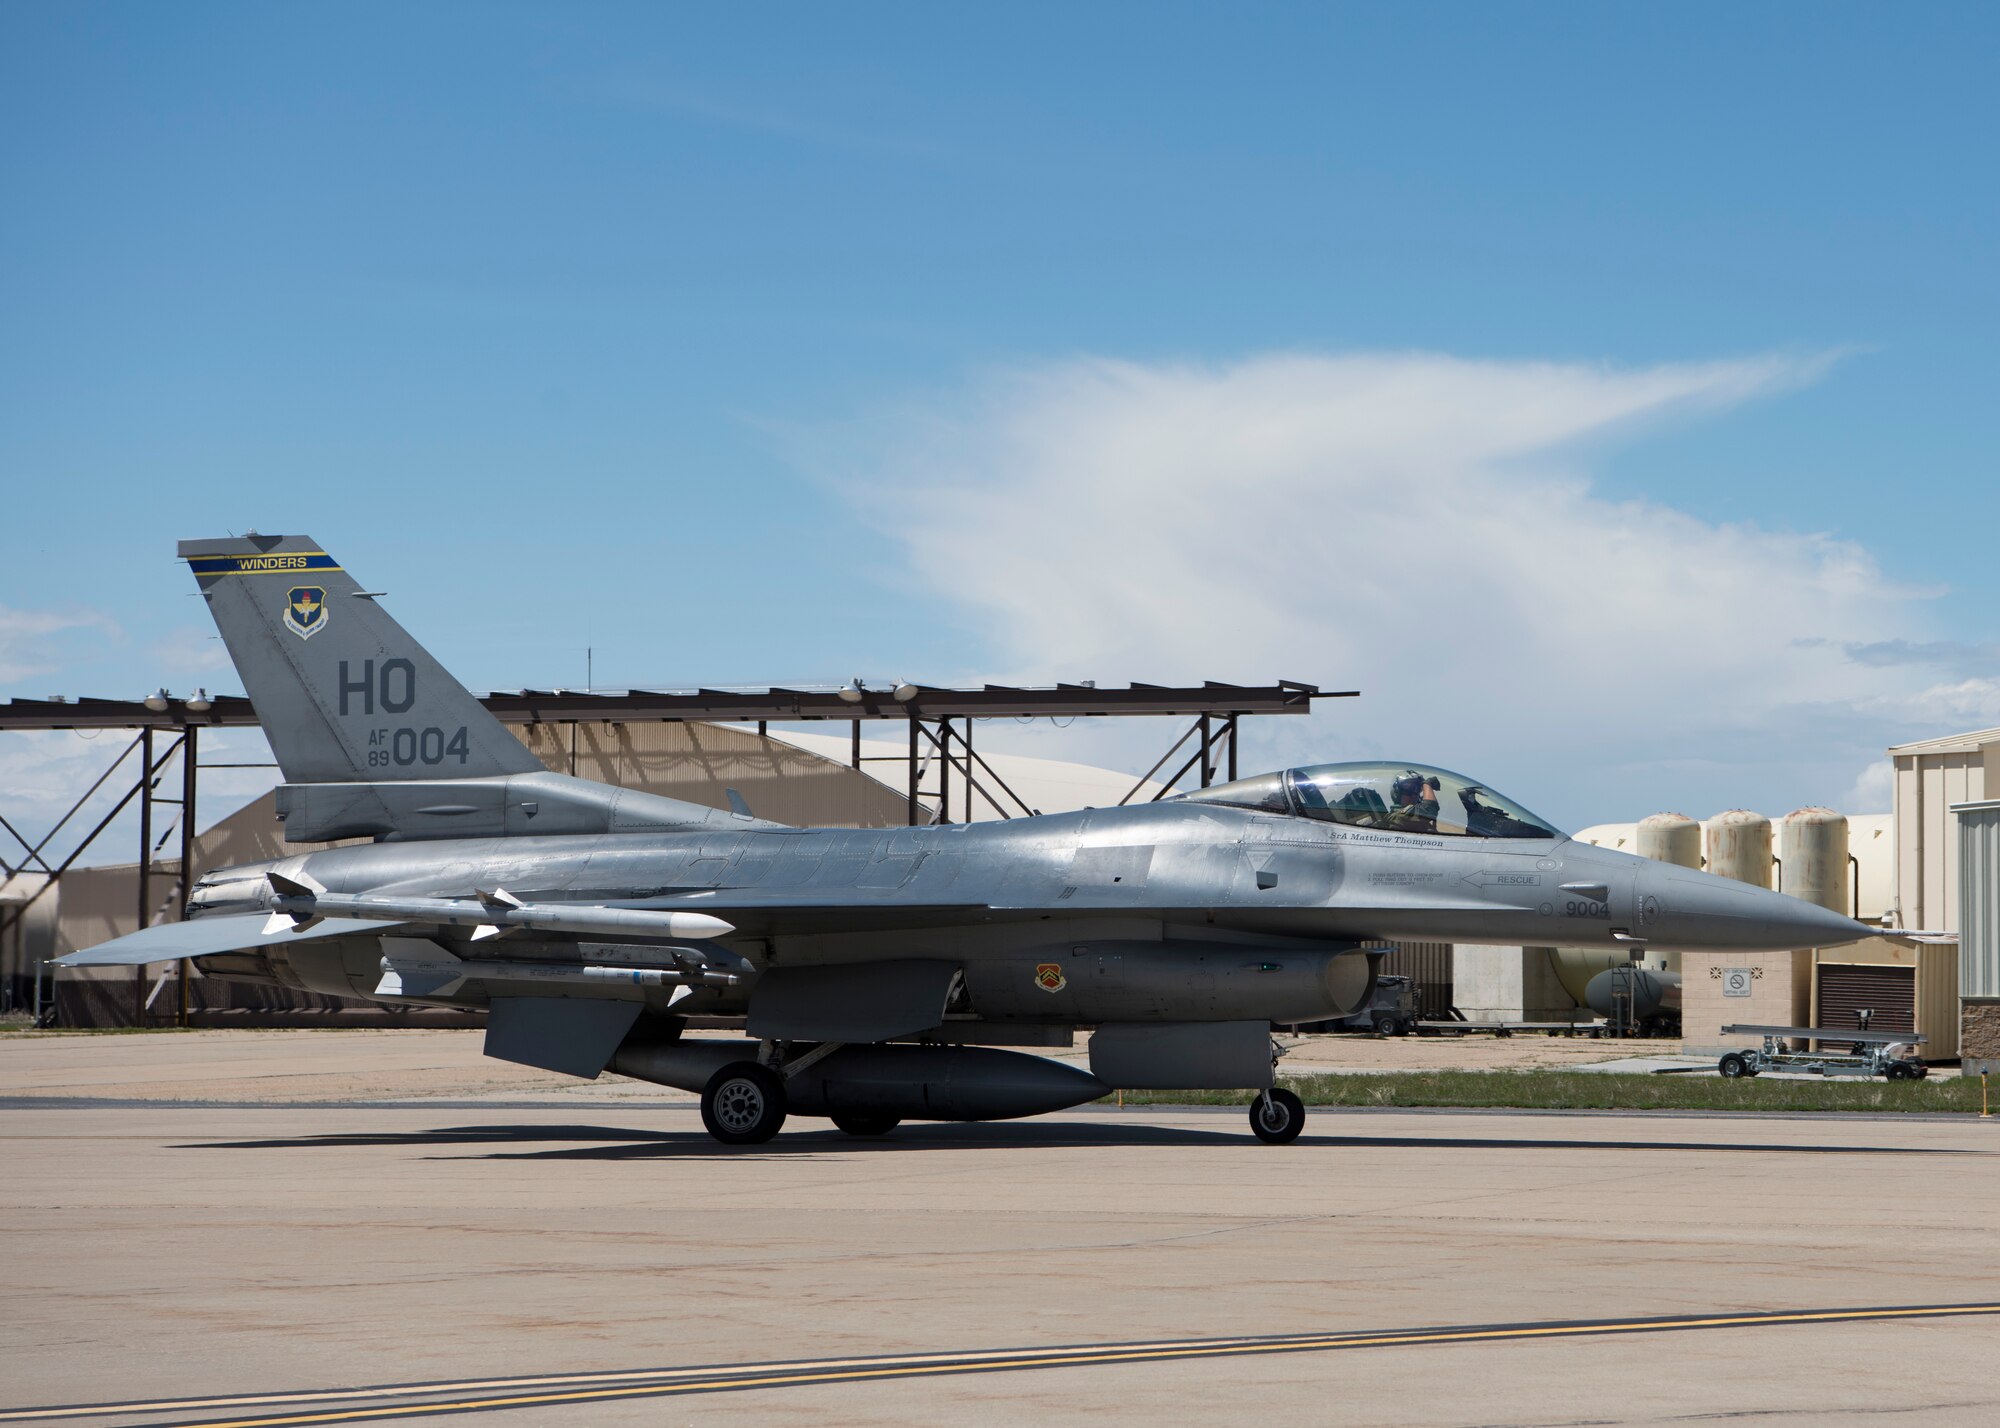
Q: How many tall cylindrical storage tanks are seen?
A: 3